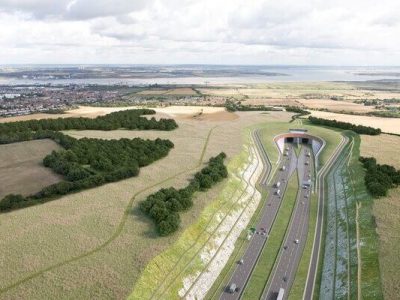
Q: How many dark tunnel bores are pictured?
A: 2